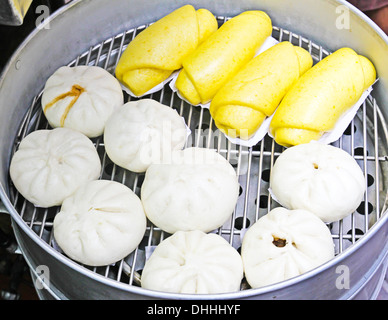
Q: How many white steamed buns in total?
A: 8